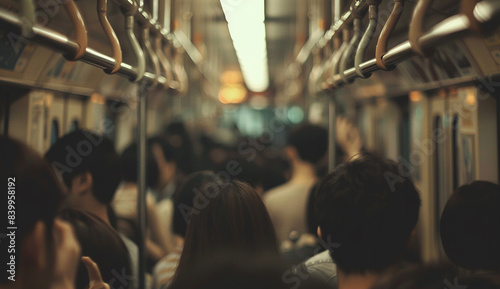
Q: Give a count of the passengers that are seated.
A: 0